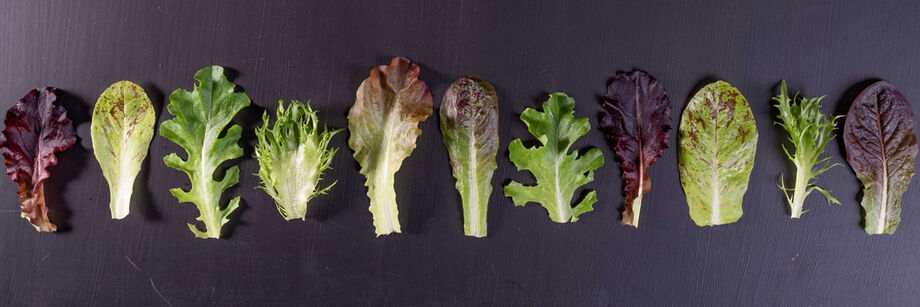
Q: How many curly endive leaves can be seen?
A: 2